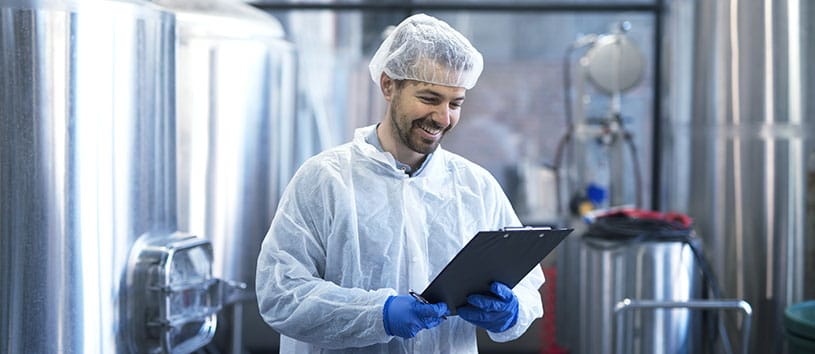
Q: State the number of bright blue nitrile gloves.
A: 2